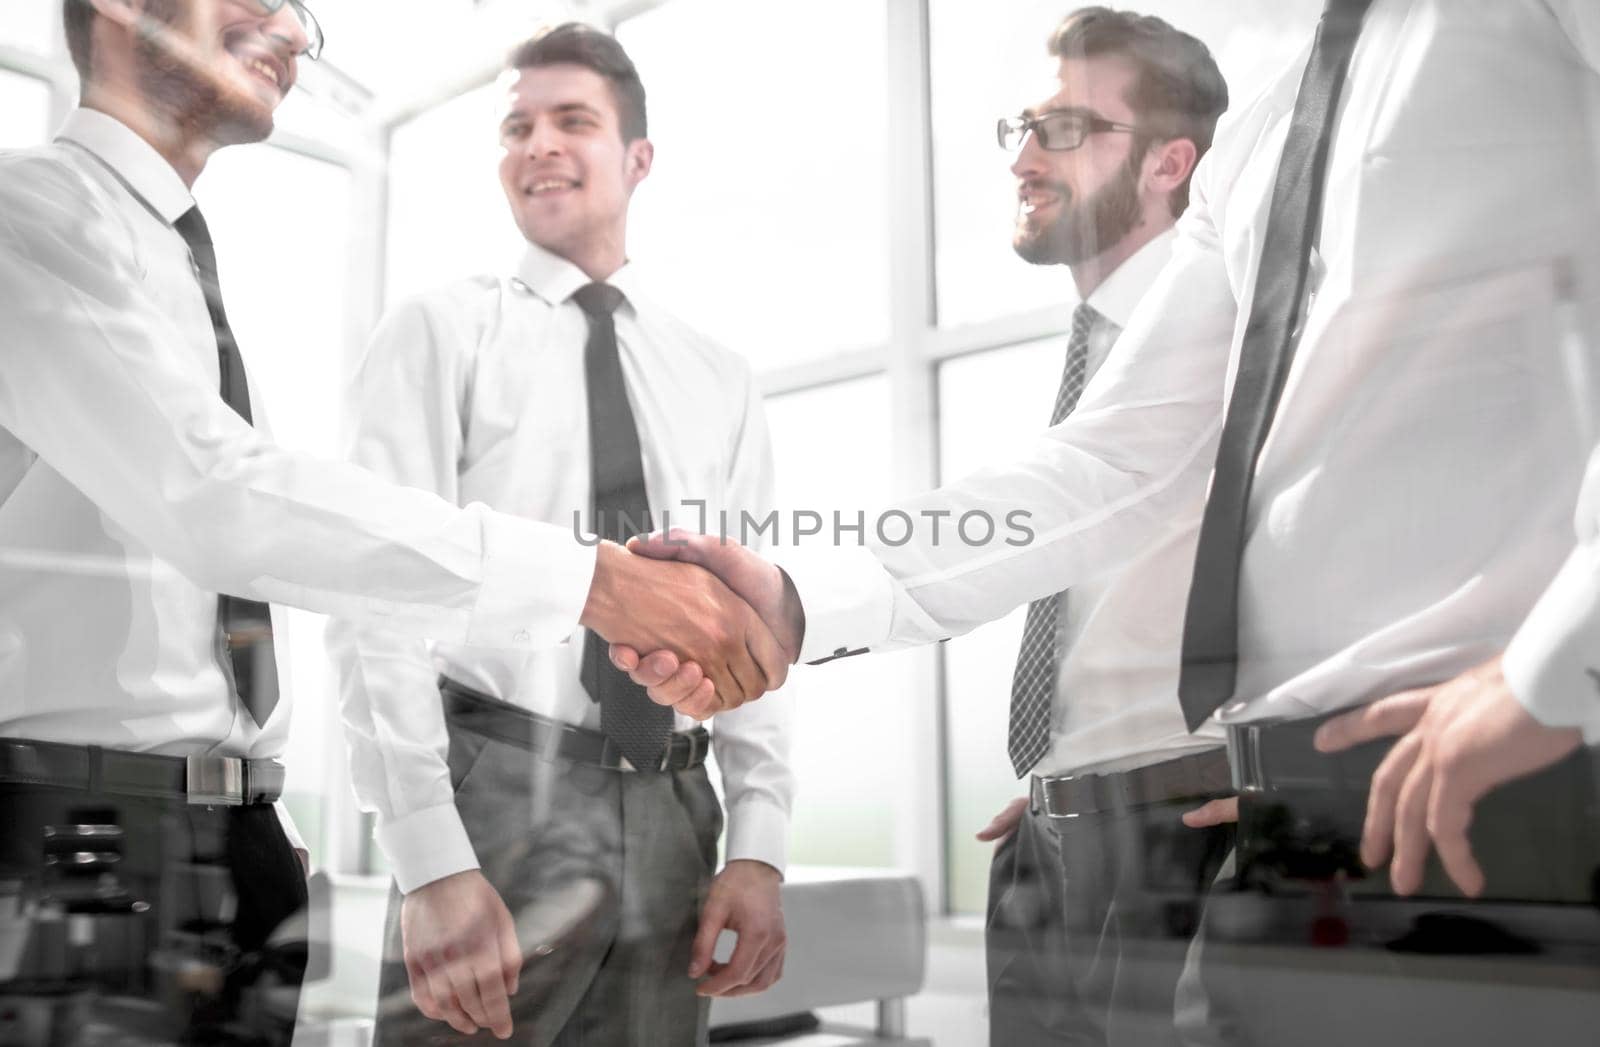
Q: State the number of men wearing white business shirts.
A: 4